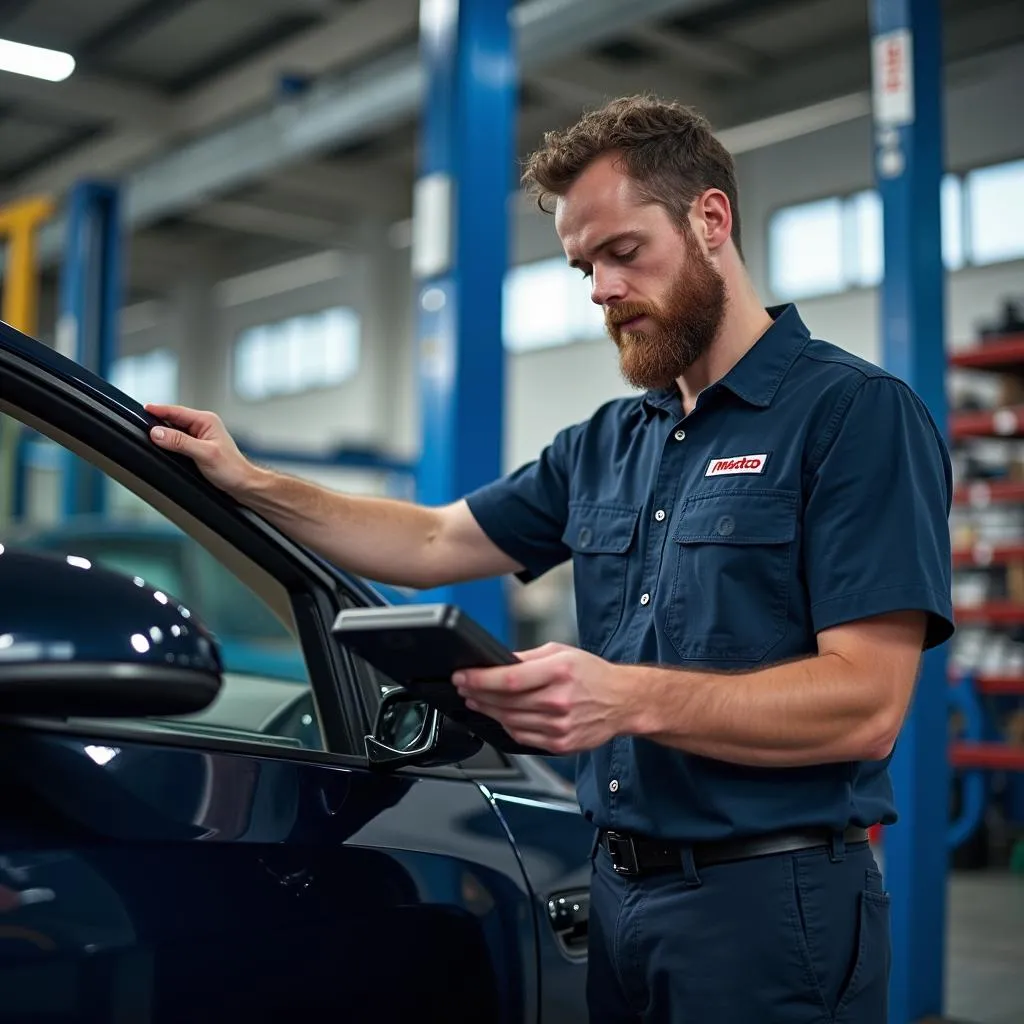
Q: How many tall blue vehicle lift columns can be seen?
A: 3